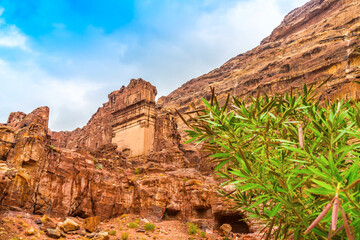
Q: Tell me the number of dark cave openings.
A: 3